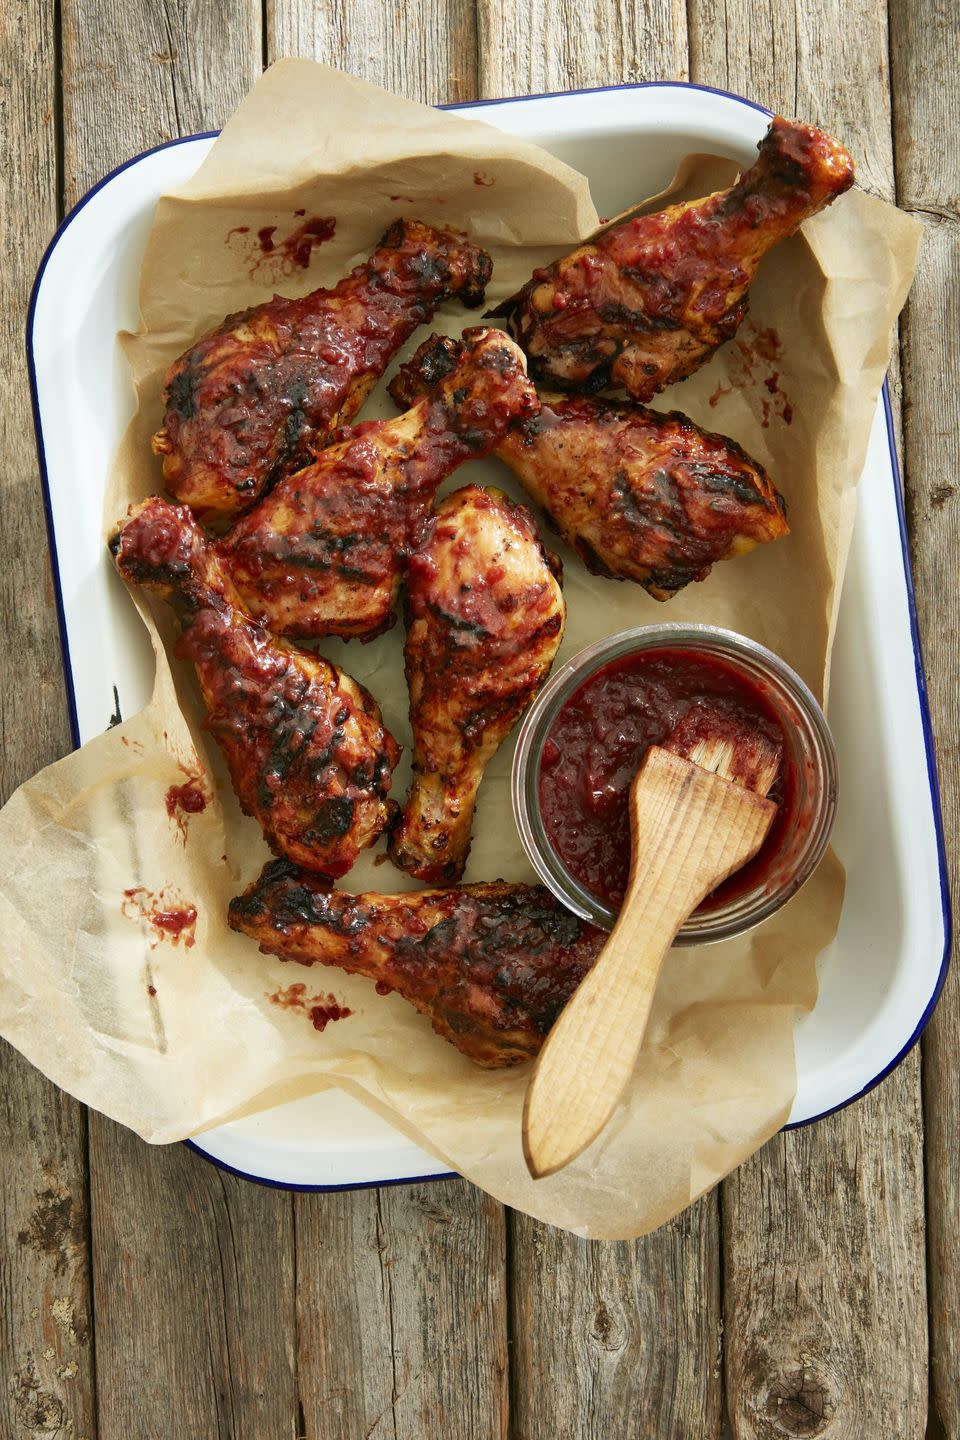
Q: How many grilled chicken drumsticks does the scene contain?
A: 7